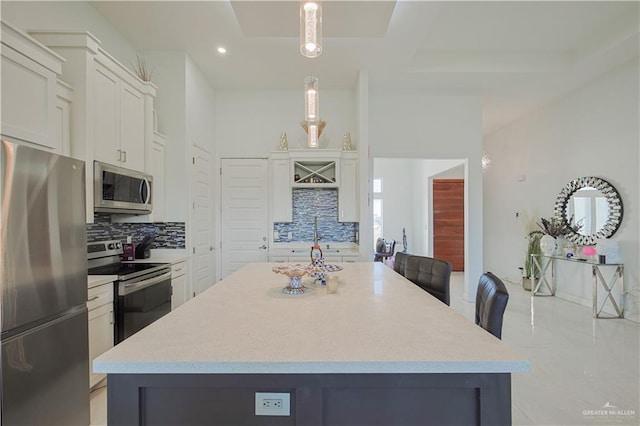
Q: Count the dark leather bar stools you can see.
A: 3